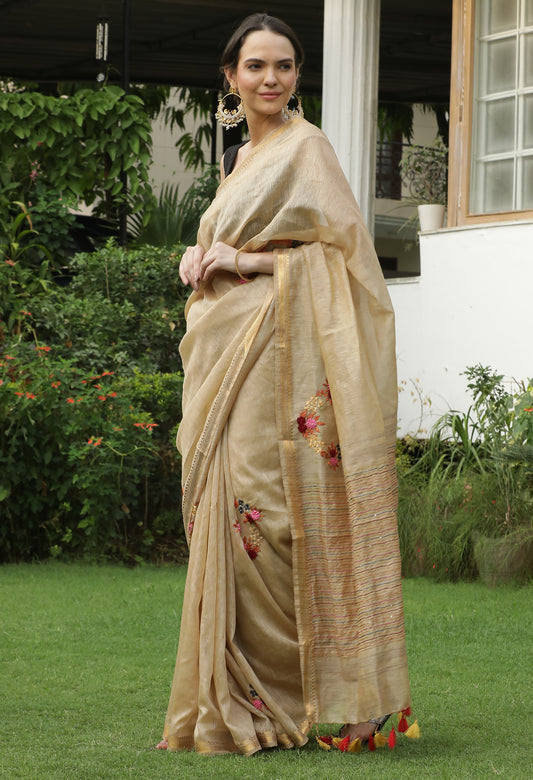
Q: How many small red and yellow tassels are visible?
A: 12